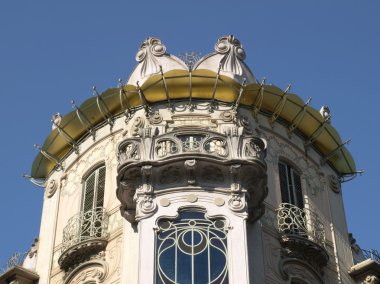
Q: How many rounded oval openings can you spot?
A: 4